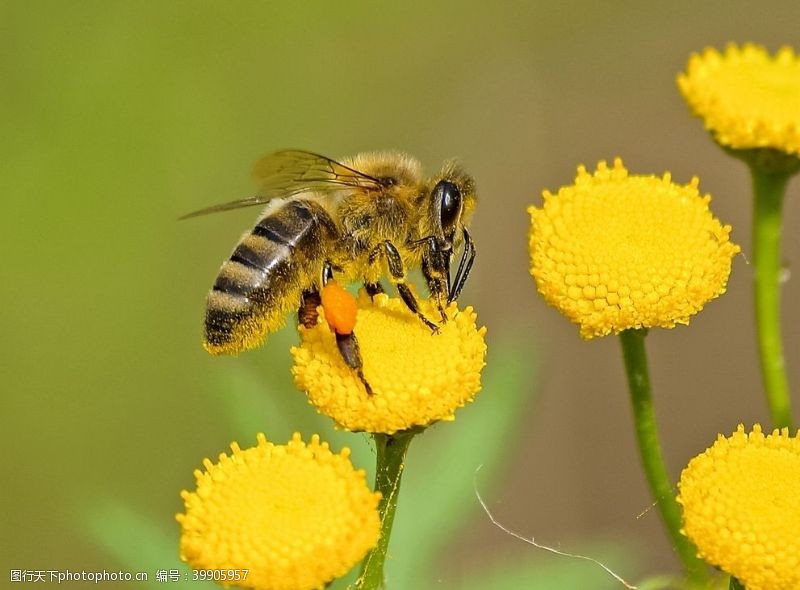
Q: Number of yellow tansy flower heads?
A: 5